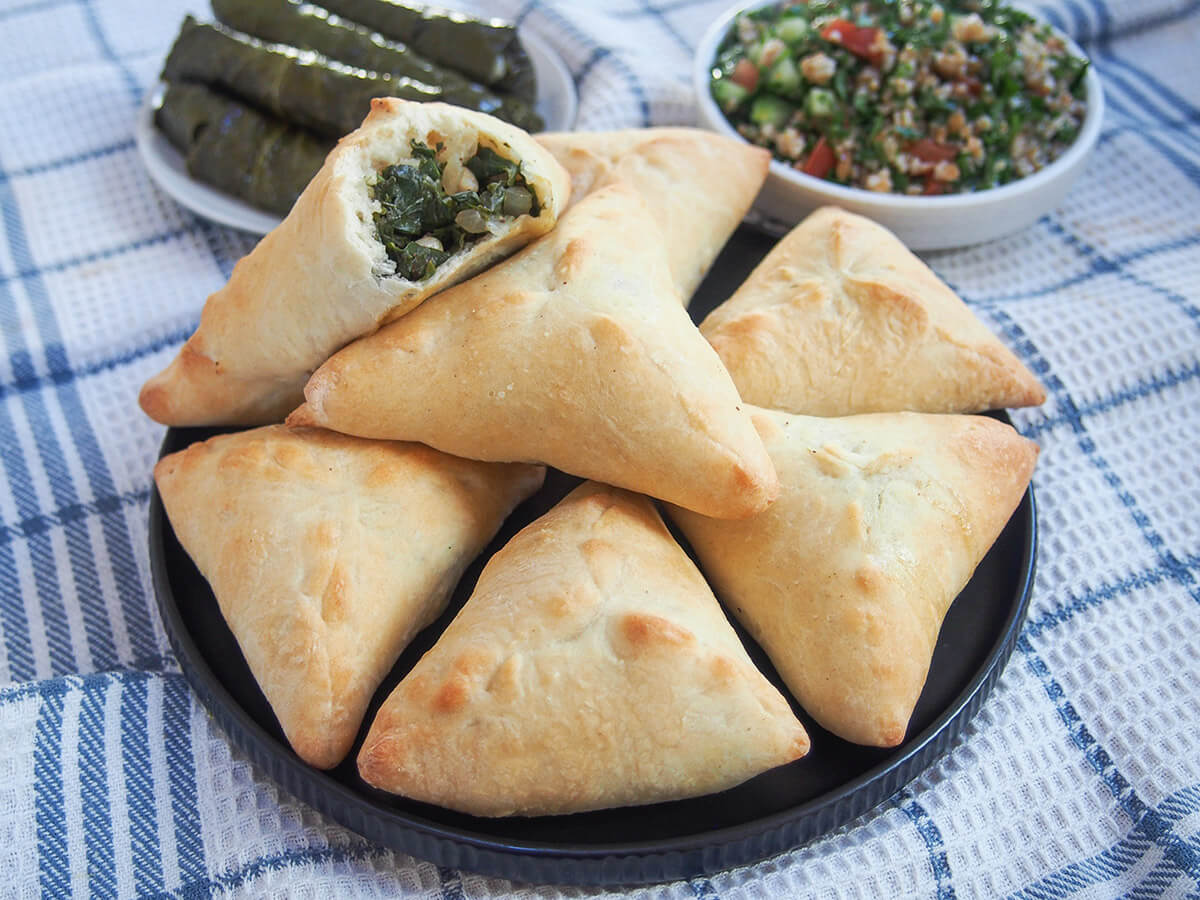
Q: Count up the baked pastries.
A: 7